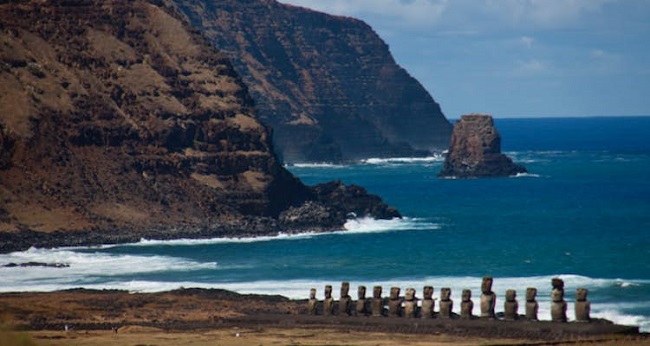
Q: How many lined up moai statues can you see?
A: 15